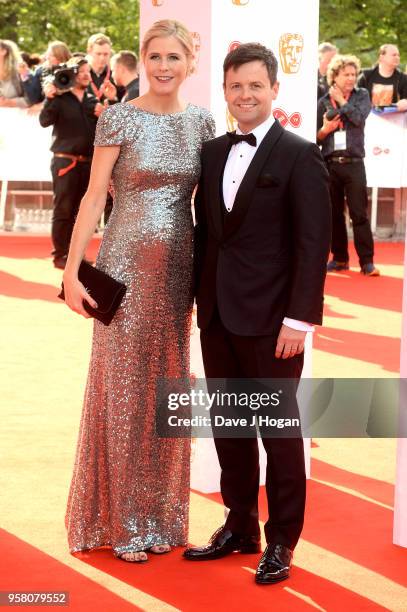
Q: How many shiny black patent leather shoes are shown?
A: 2